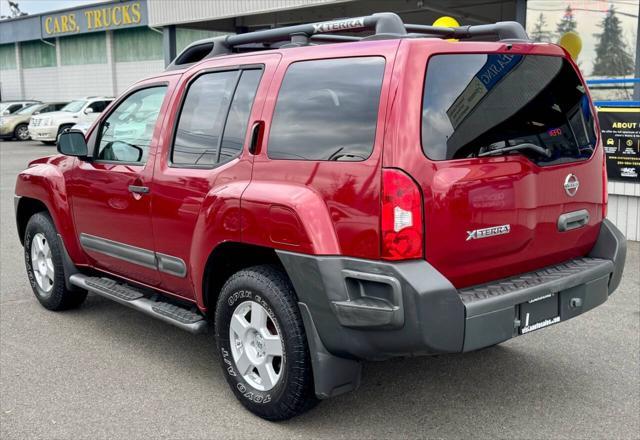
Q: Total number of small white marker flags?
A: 0